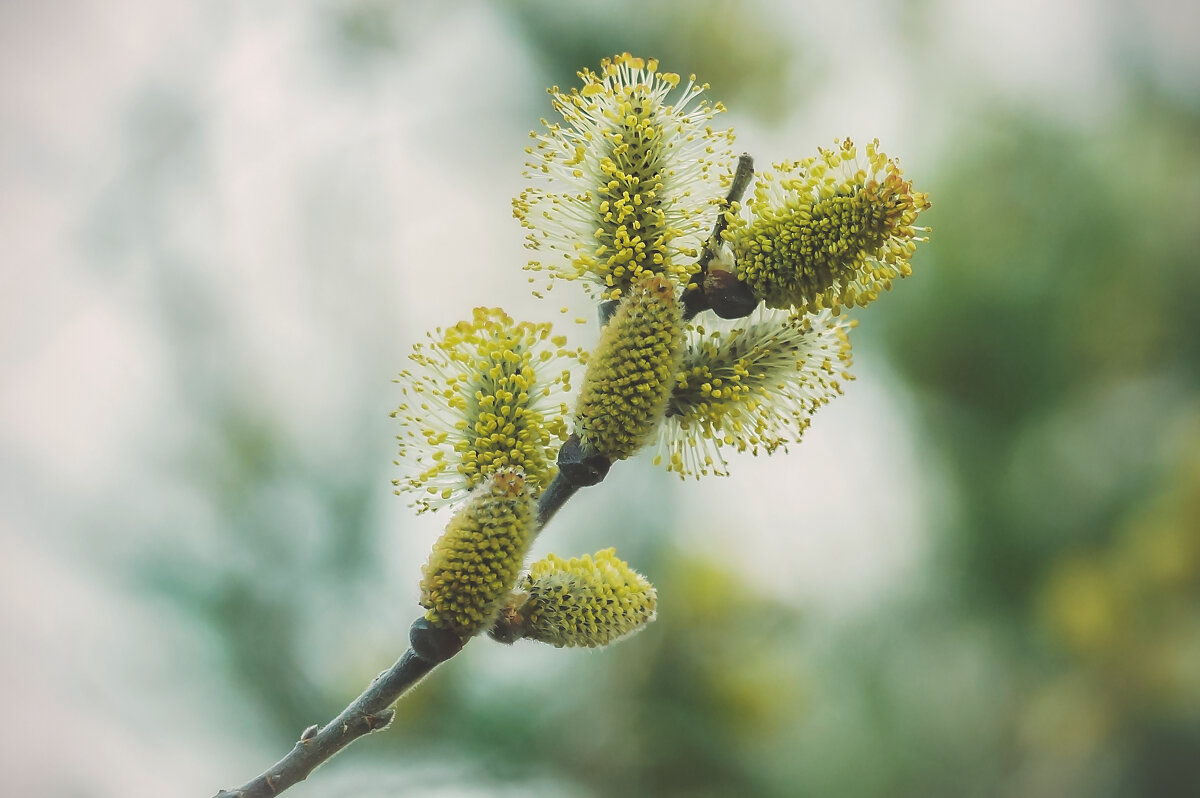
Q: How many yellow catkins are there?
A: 7